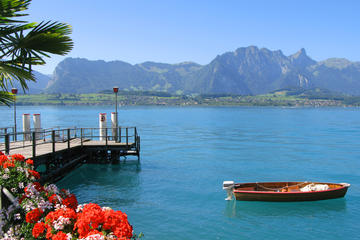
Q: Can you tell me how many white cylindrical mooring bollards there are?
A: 4